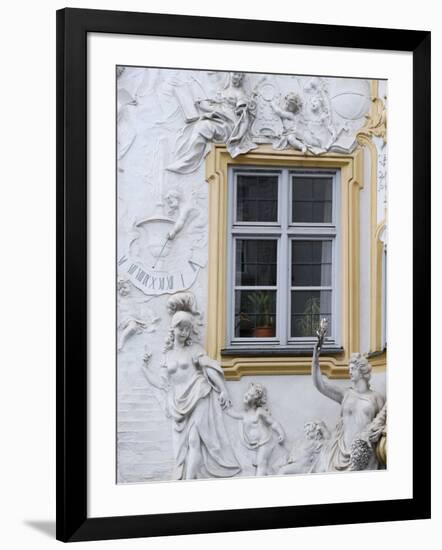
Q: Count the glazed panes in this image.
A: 6